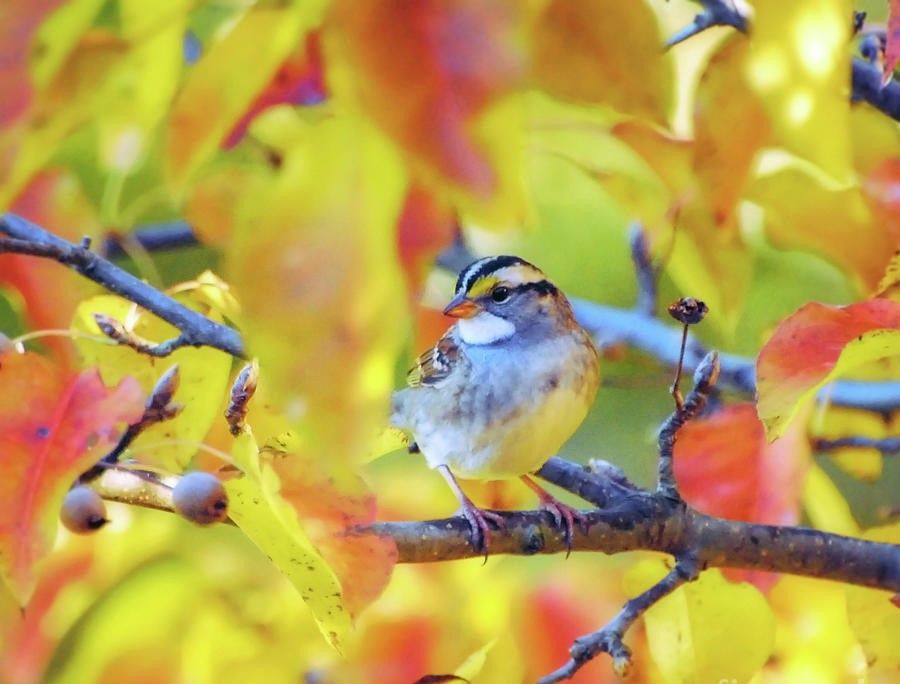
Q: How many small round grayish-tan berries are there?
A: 2